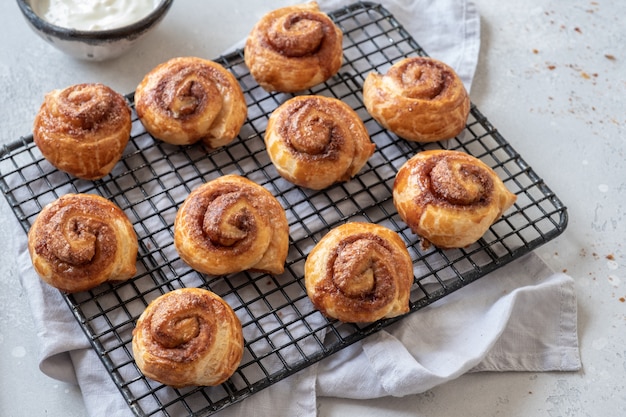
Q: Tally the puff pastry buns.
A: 10